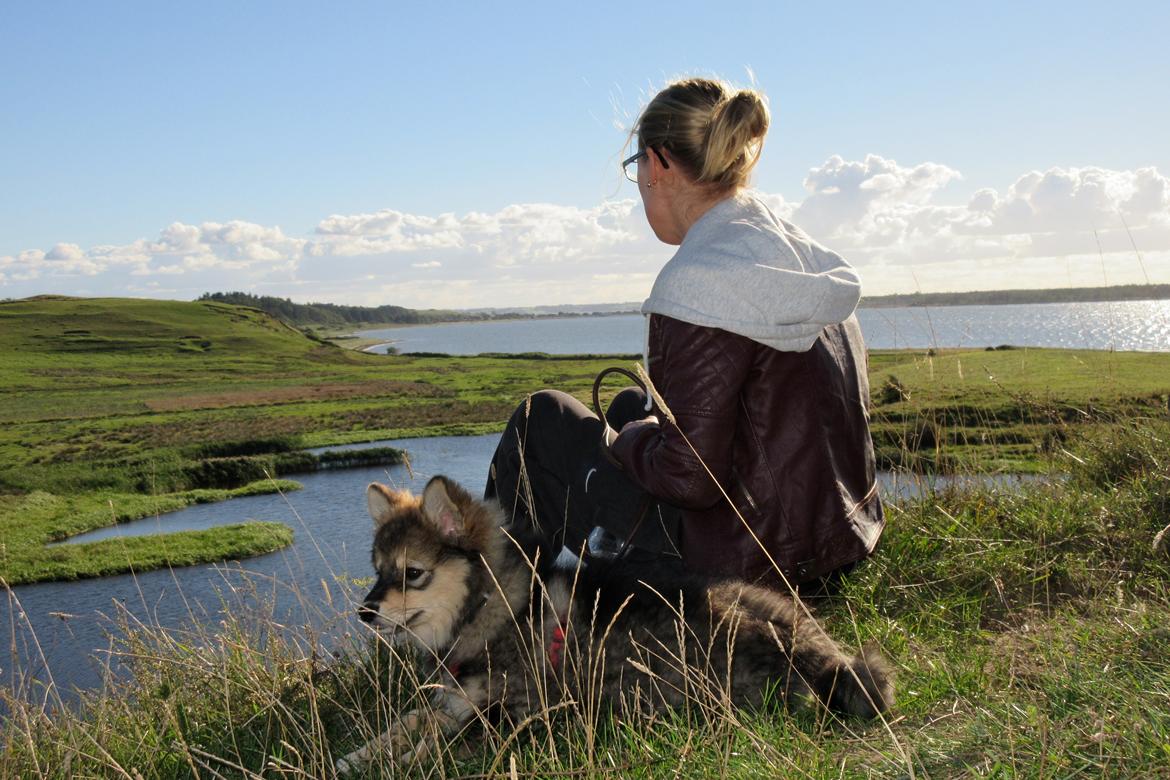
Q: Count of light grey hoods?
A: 1